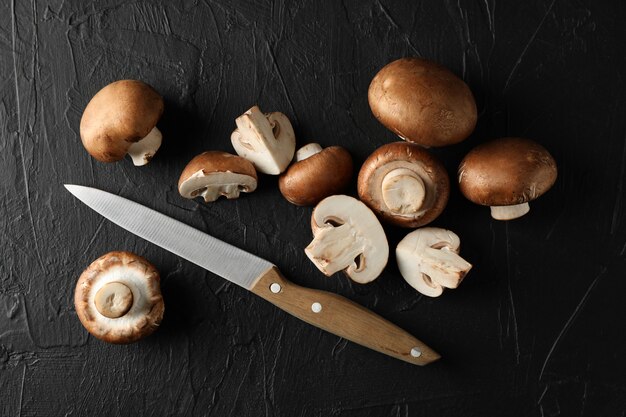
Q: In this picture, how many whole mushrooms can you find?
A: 6